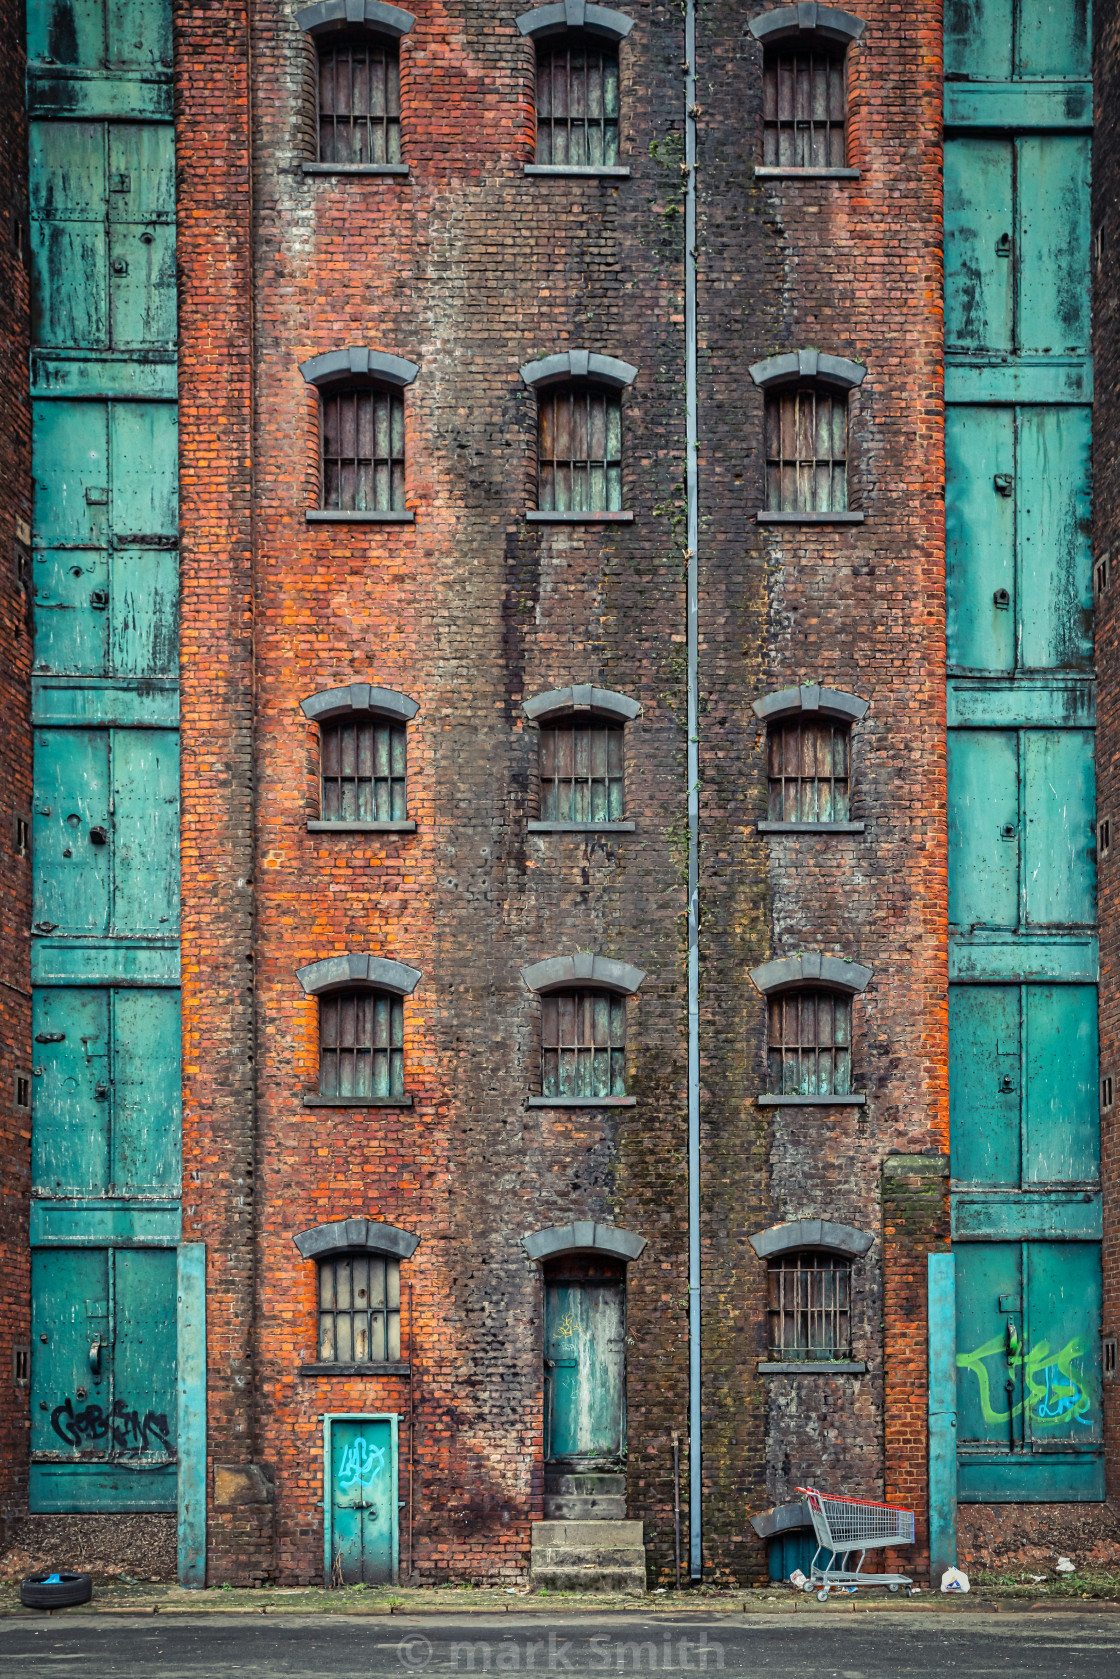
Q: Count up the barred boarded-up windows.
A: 14